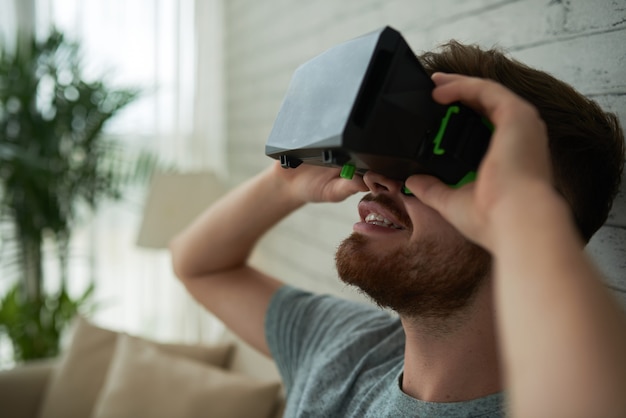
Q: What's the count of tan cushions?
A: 2